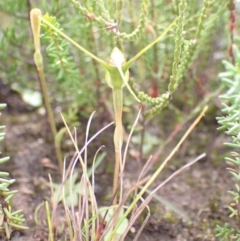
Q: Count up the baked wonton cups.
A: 0